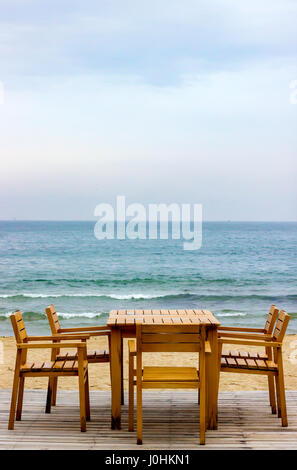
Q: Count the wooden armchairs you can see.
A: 5